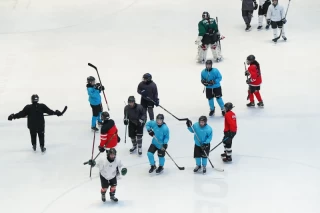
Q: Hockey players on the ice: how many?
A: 15